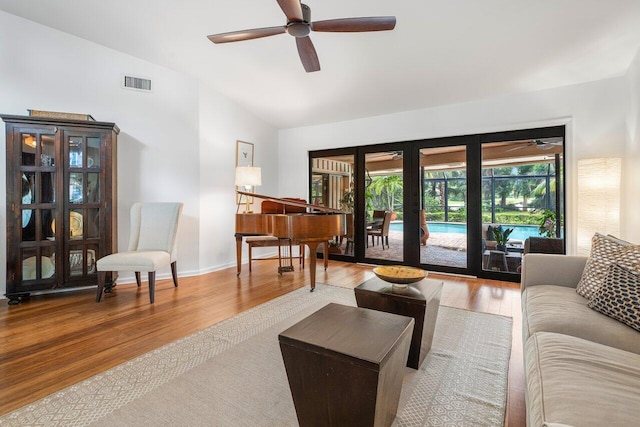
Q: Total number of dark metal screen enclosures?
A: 1